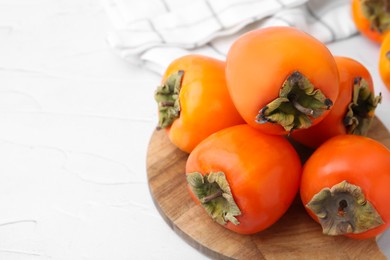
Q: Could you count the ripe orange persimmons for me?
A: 7